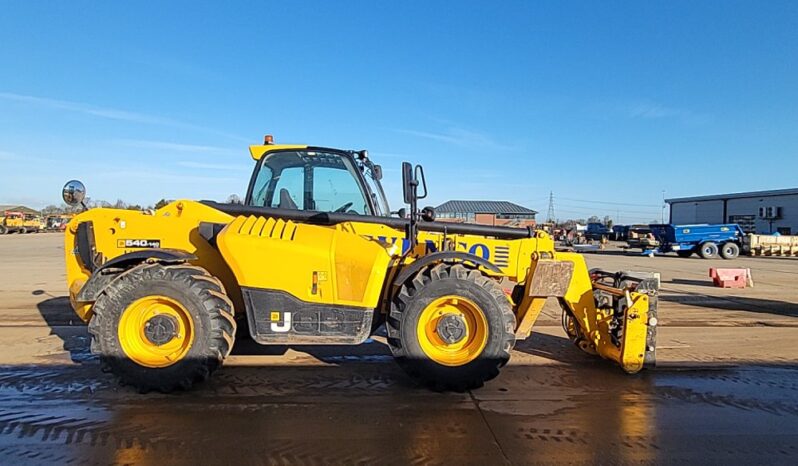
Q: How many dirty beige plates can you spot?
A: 1